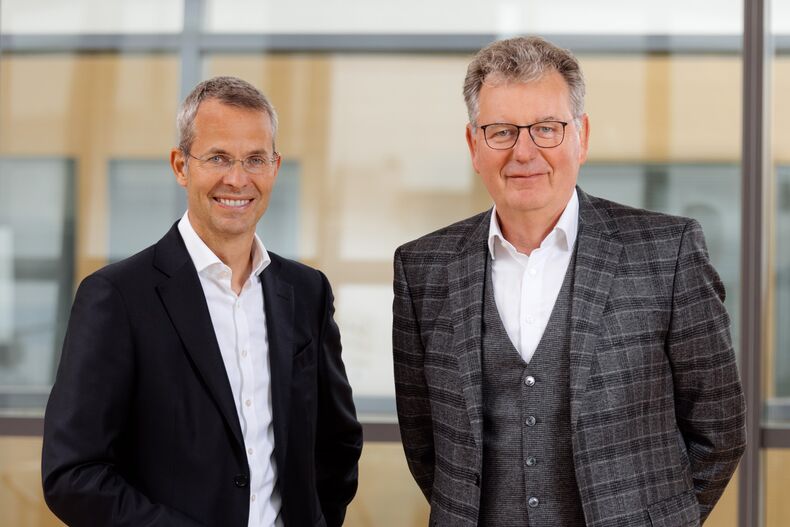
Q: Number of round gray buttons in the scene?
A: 4